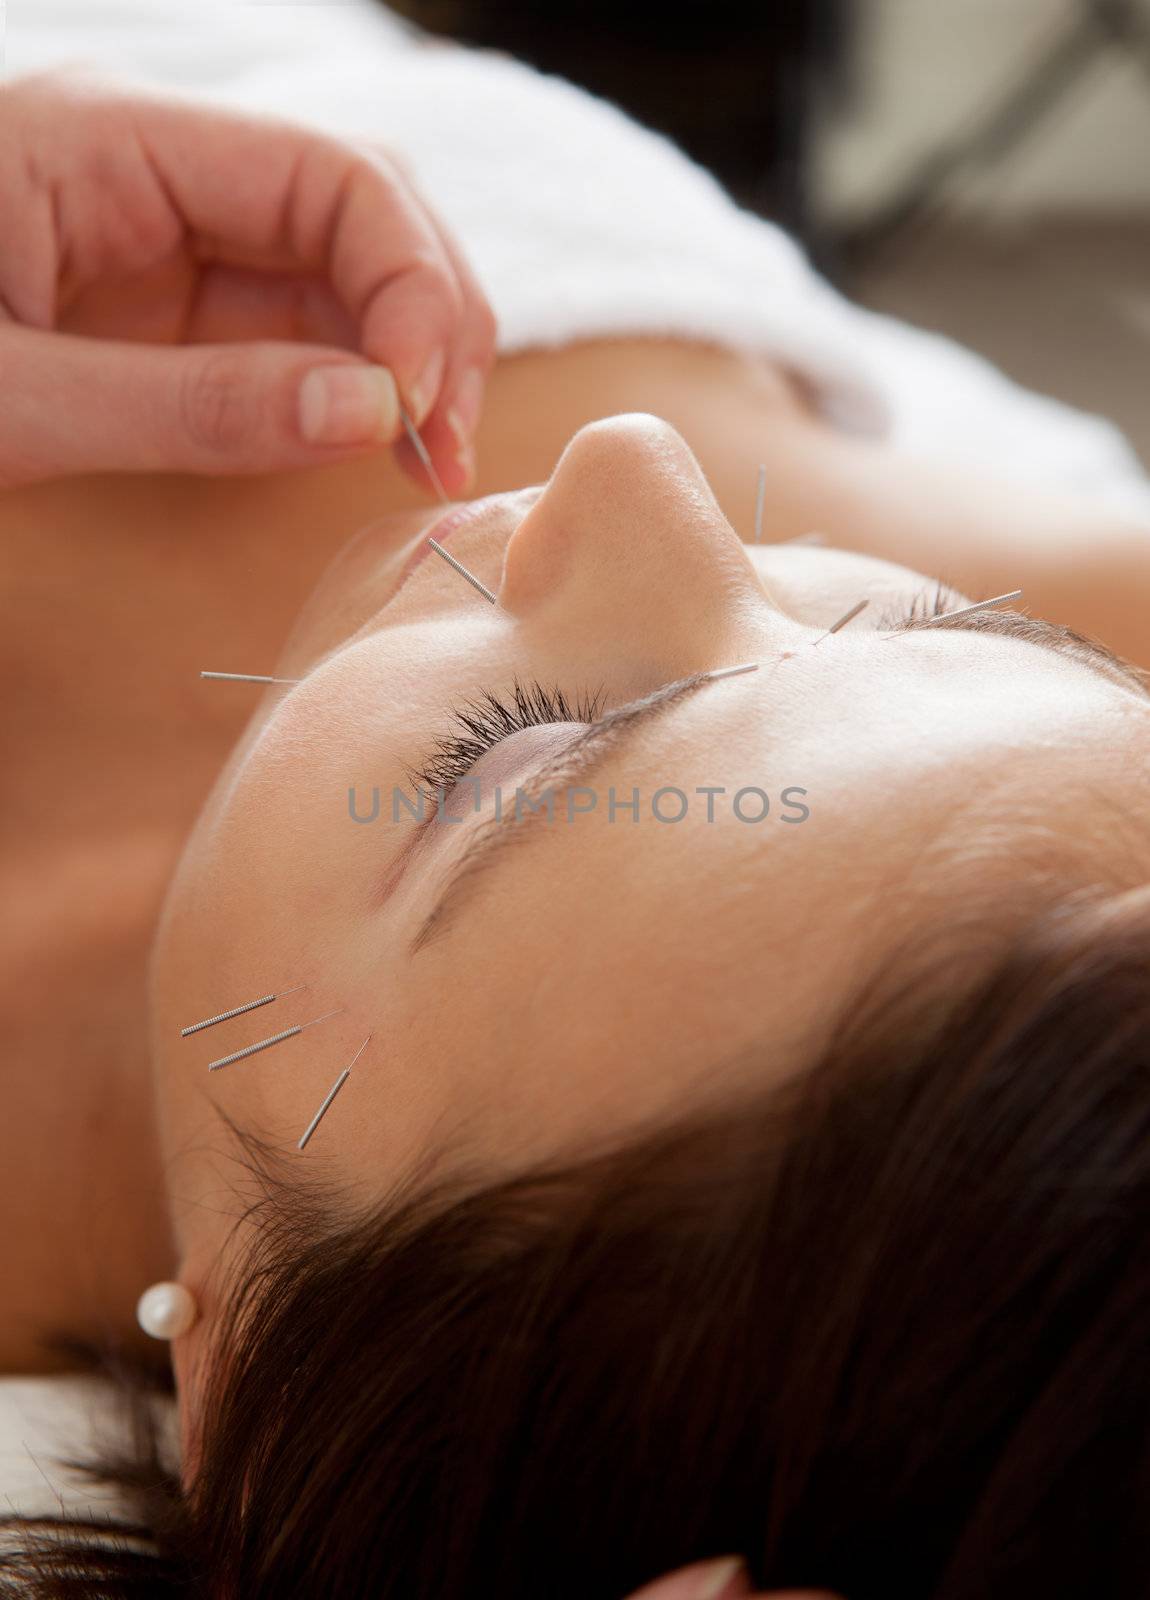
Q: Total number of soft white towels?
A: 1